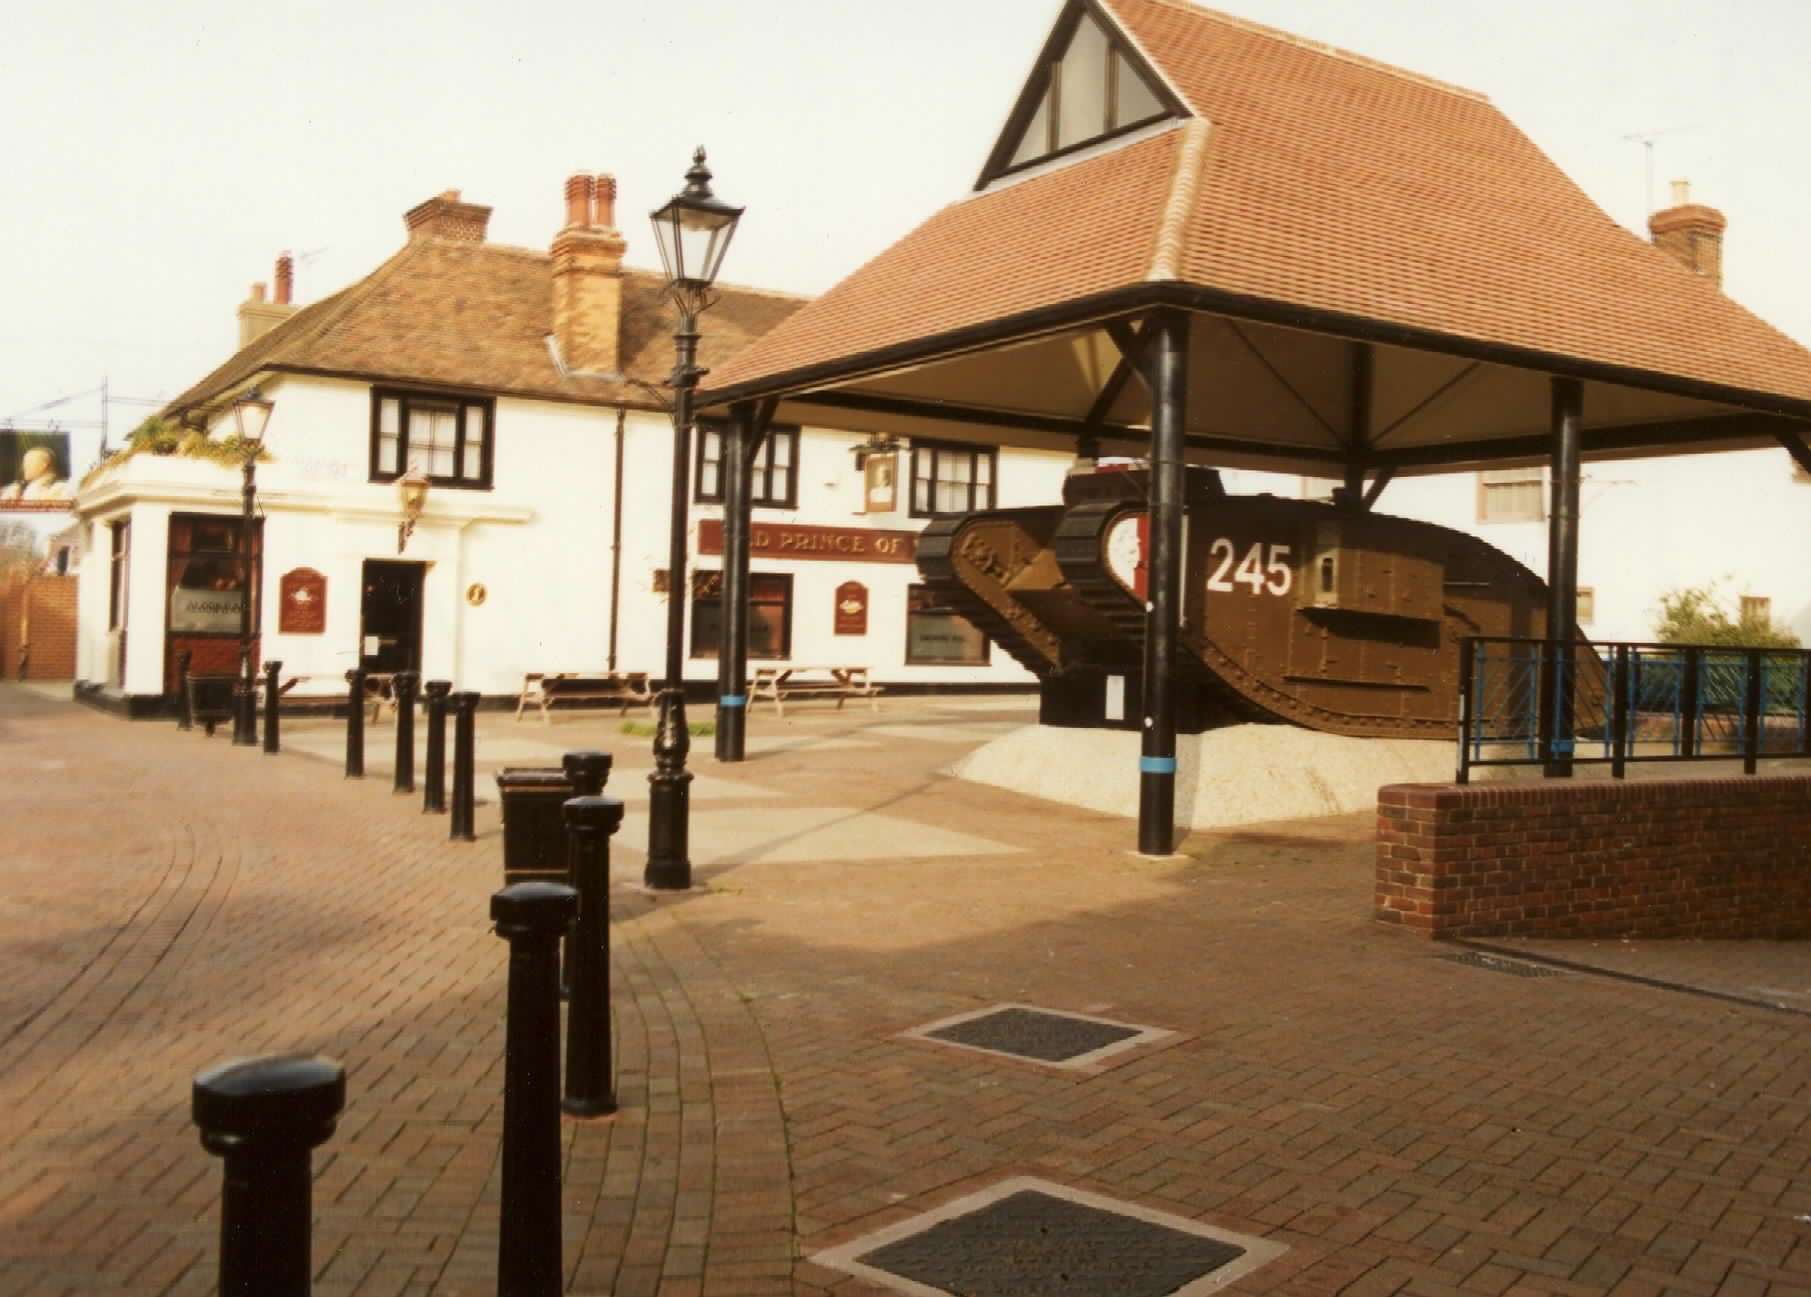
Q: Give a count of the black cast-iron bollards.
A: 10